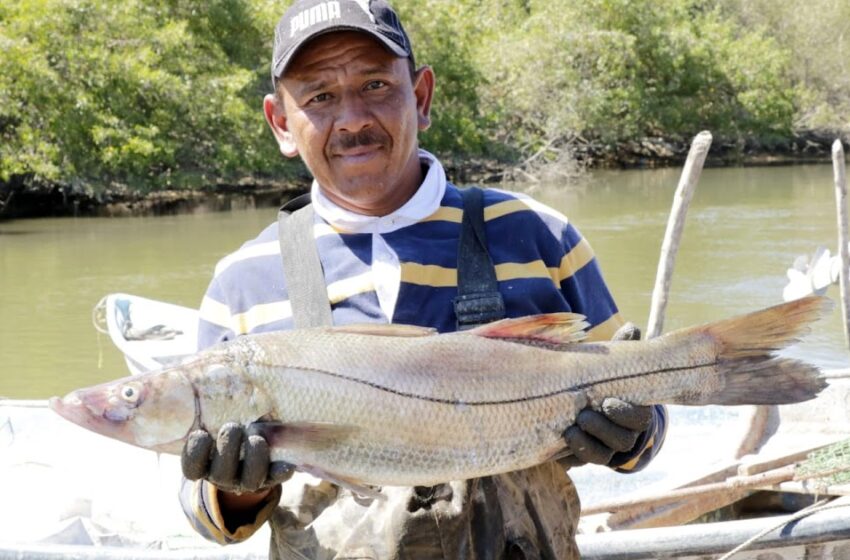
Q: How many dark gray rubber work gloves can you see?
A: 2